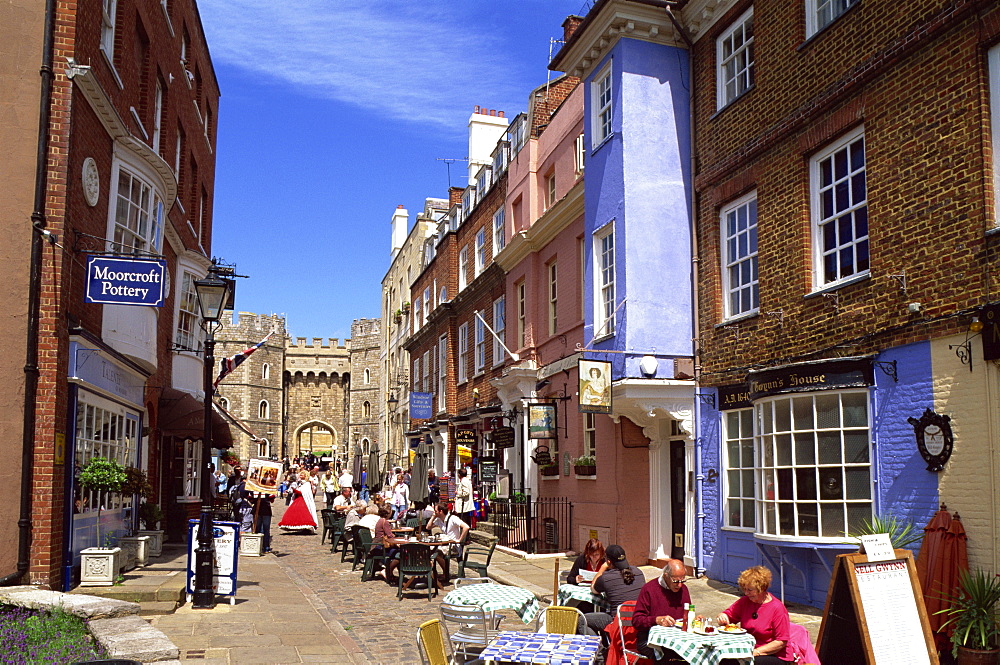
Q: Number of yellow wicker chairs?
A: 2